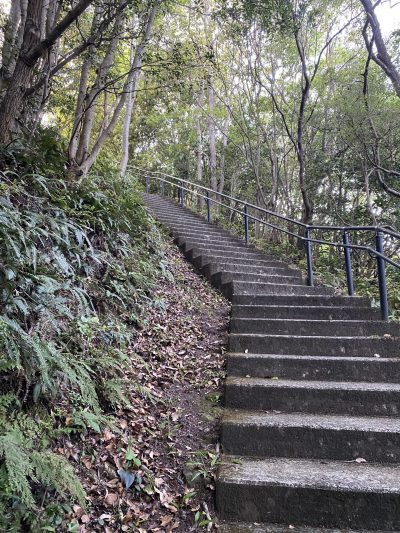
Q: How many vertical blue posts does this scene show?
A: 8